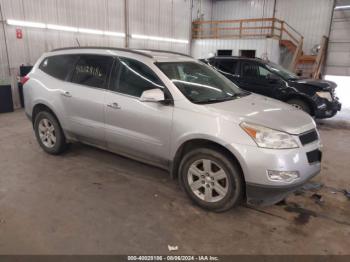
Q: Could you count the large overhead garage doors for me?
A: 1